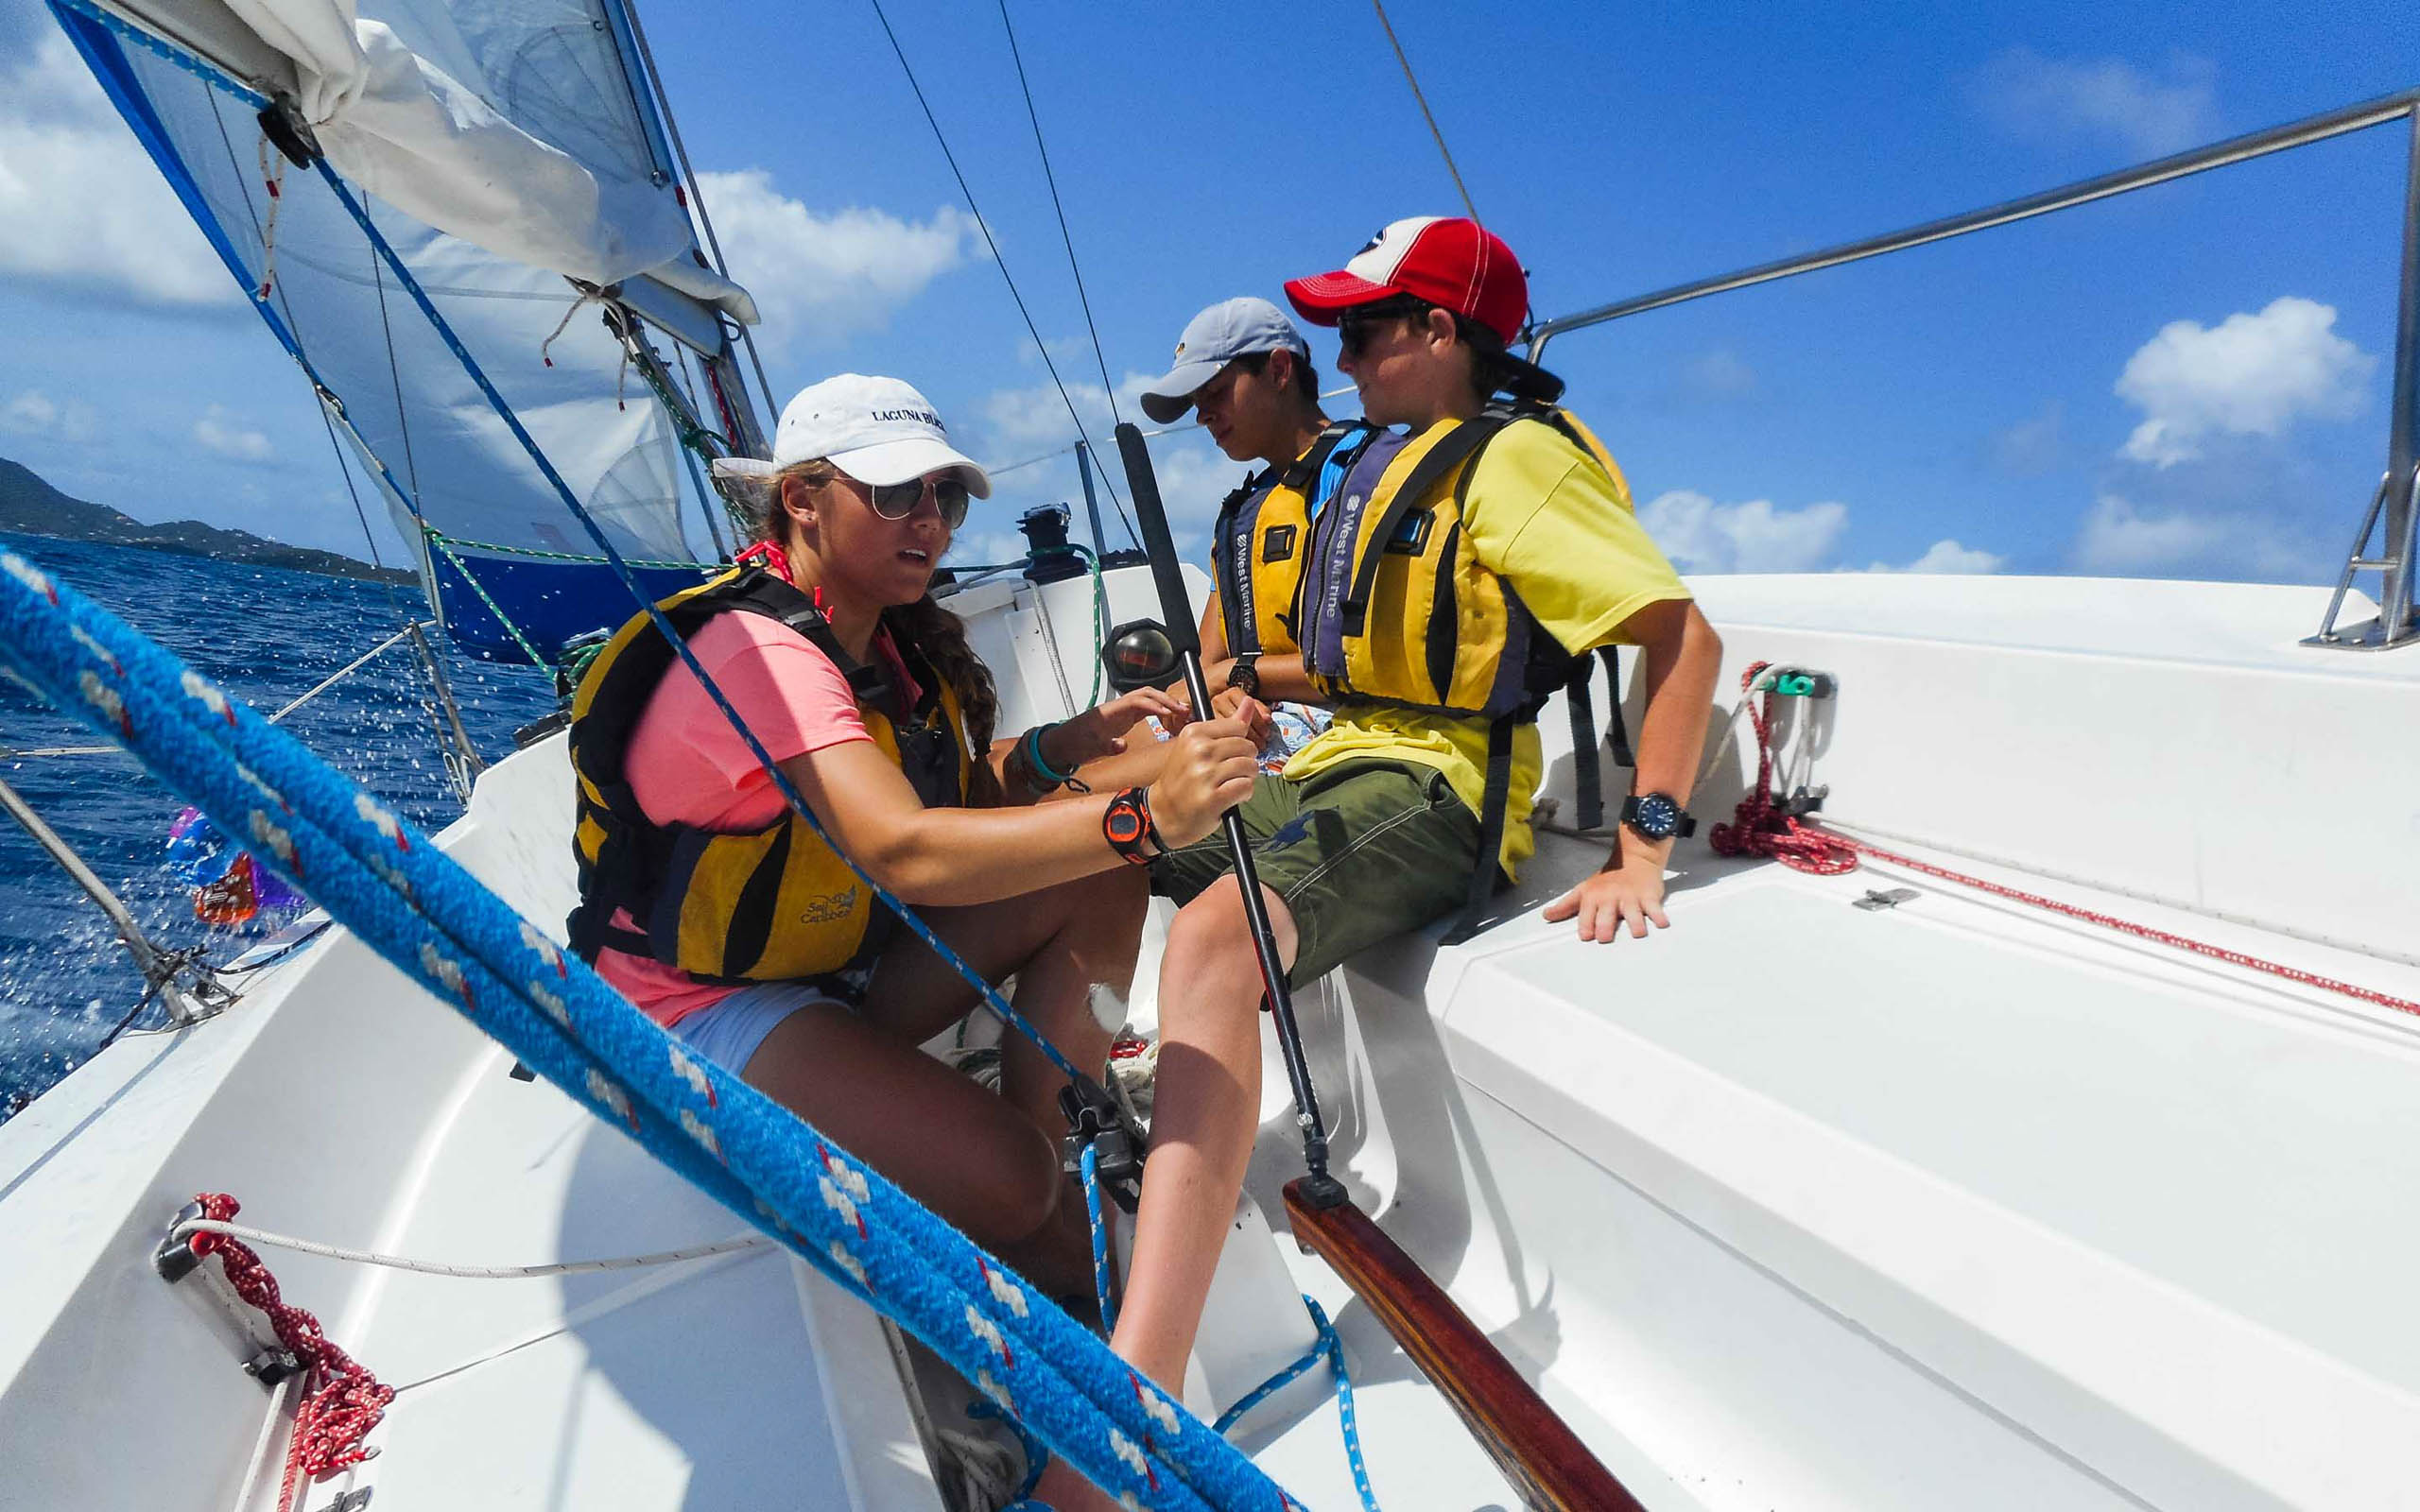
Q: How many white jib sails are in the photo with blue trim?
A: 1